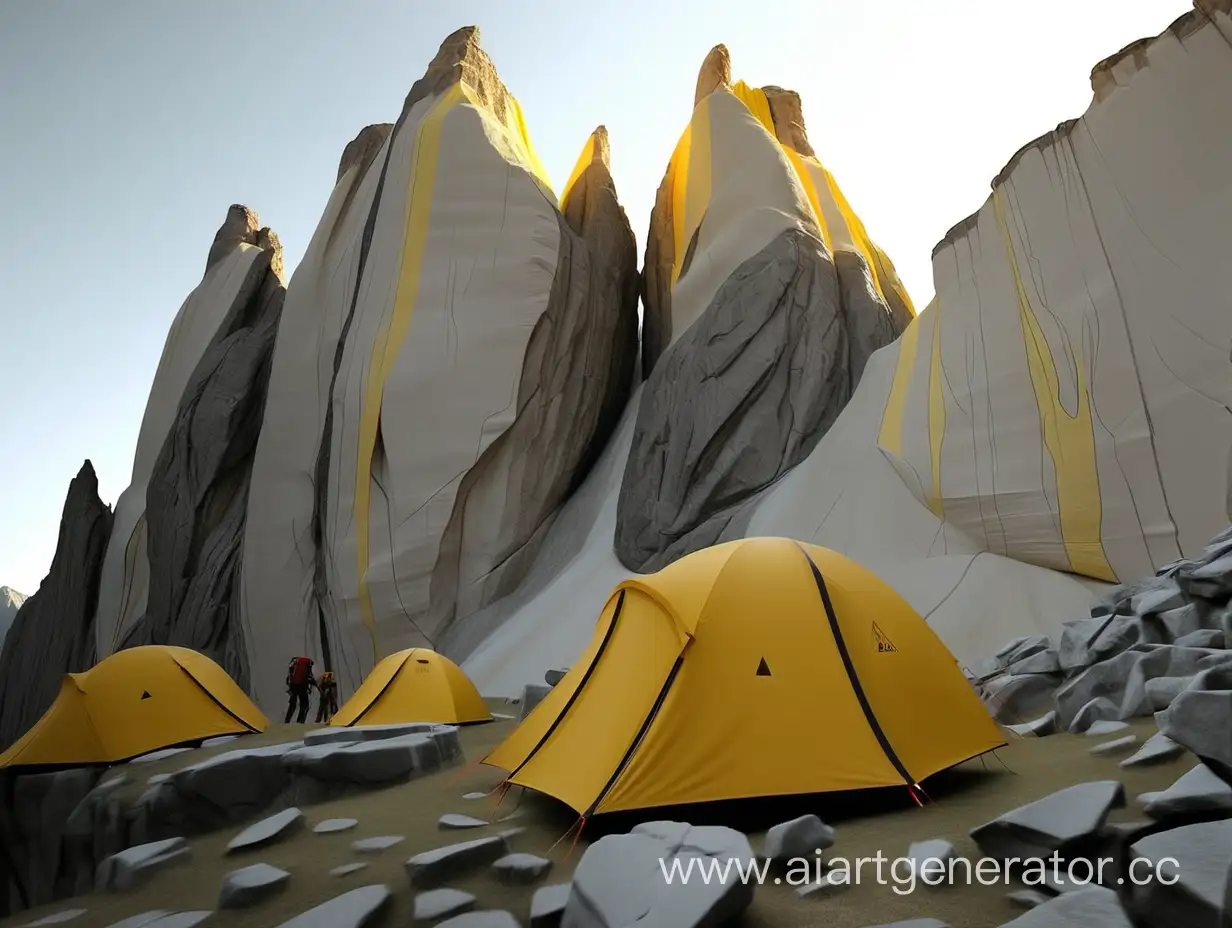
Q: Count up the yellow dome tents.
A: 3